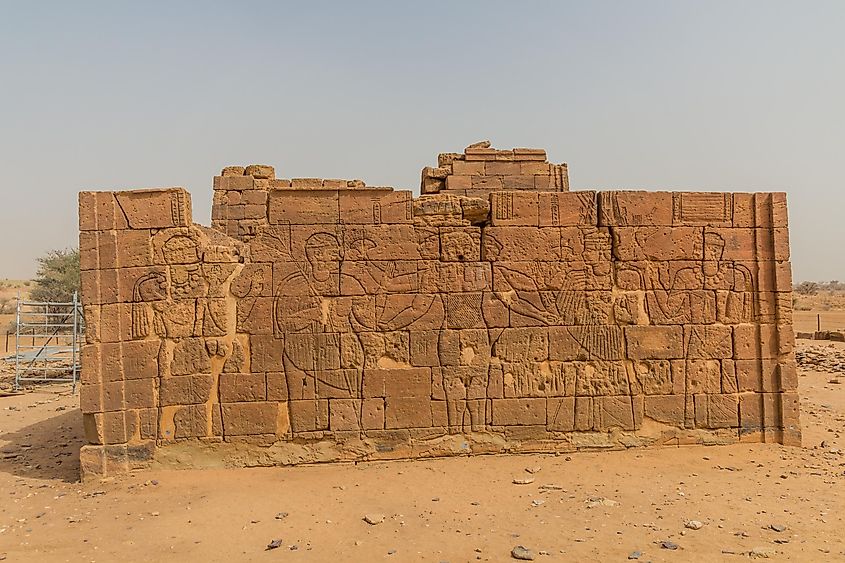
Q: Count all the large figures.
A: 5